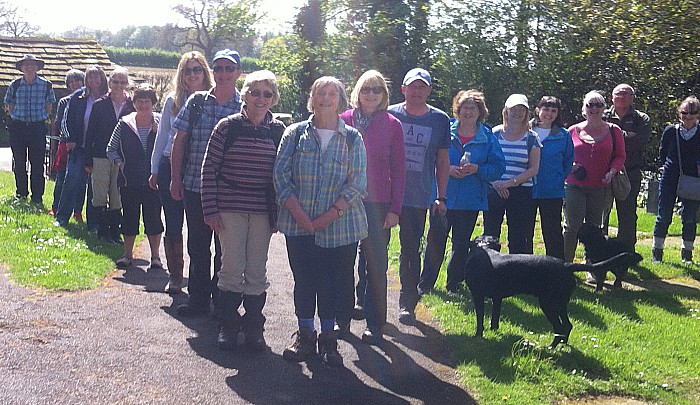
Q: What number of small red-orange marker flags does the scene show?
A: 0